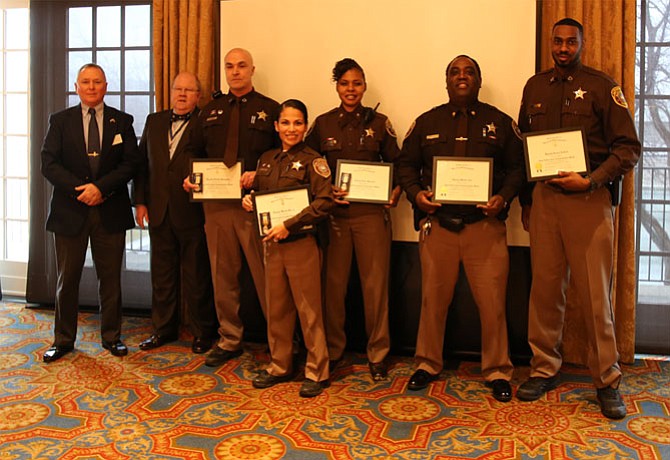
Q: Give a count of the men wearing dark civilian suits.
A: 2